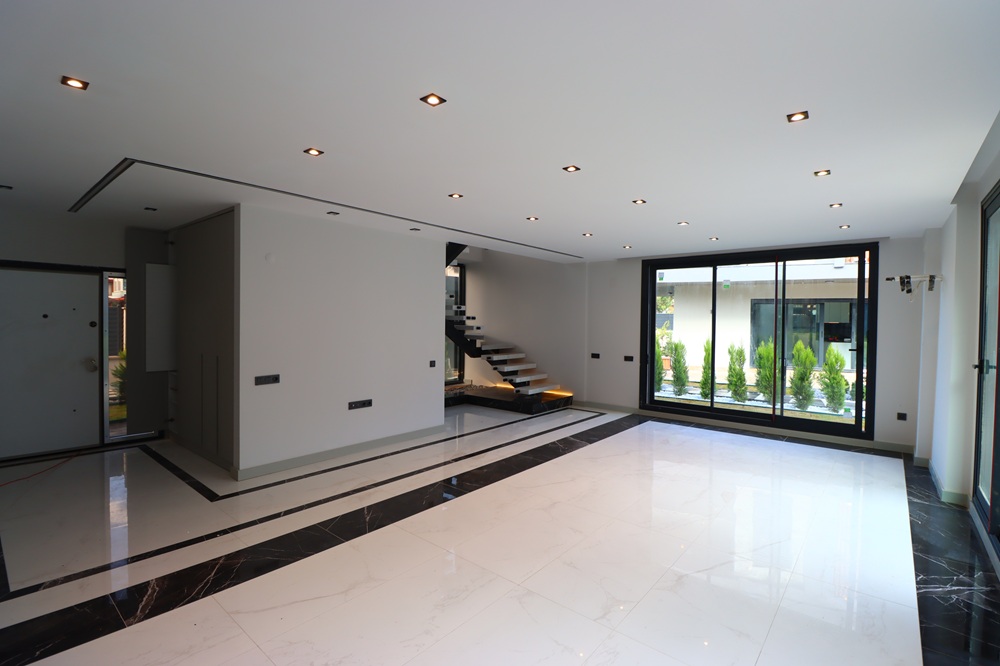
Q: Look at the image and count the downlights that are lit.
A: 15